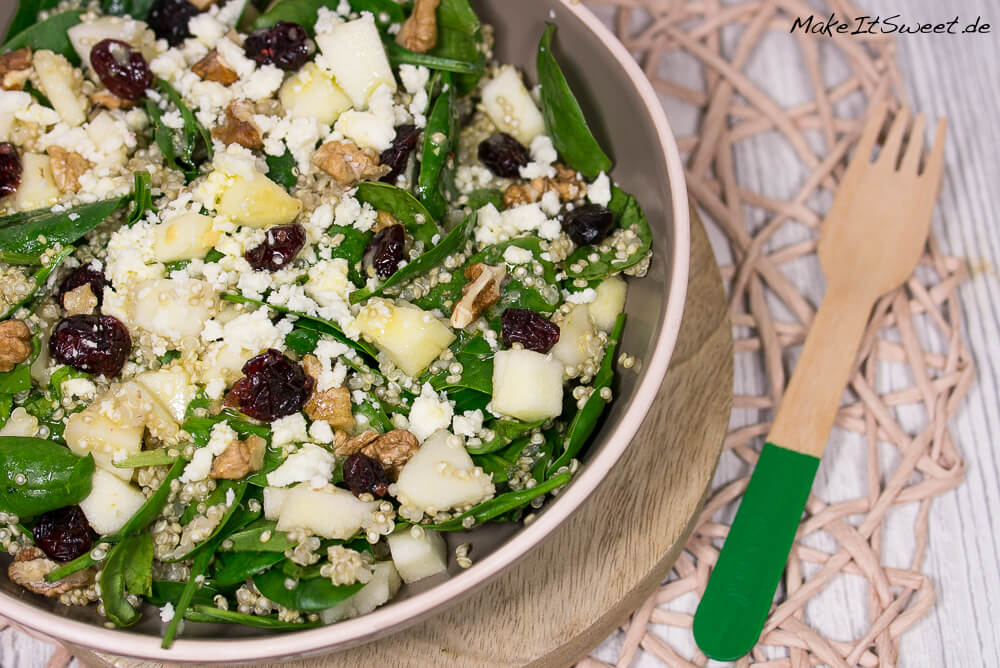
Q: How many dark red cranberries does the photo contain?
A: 15